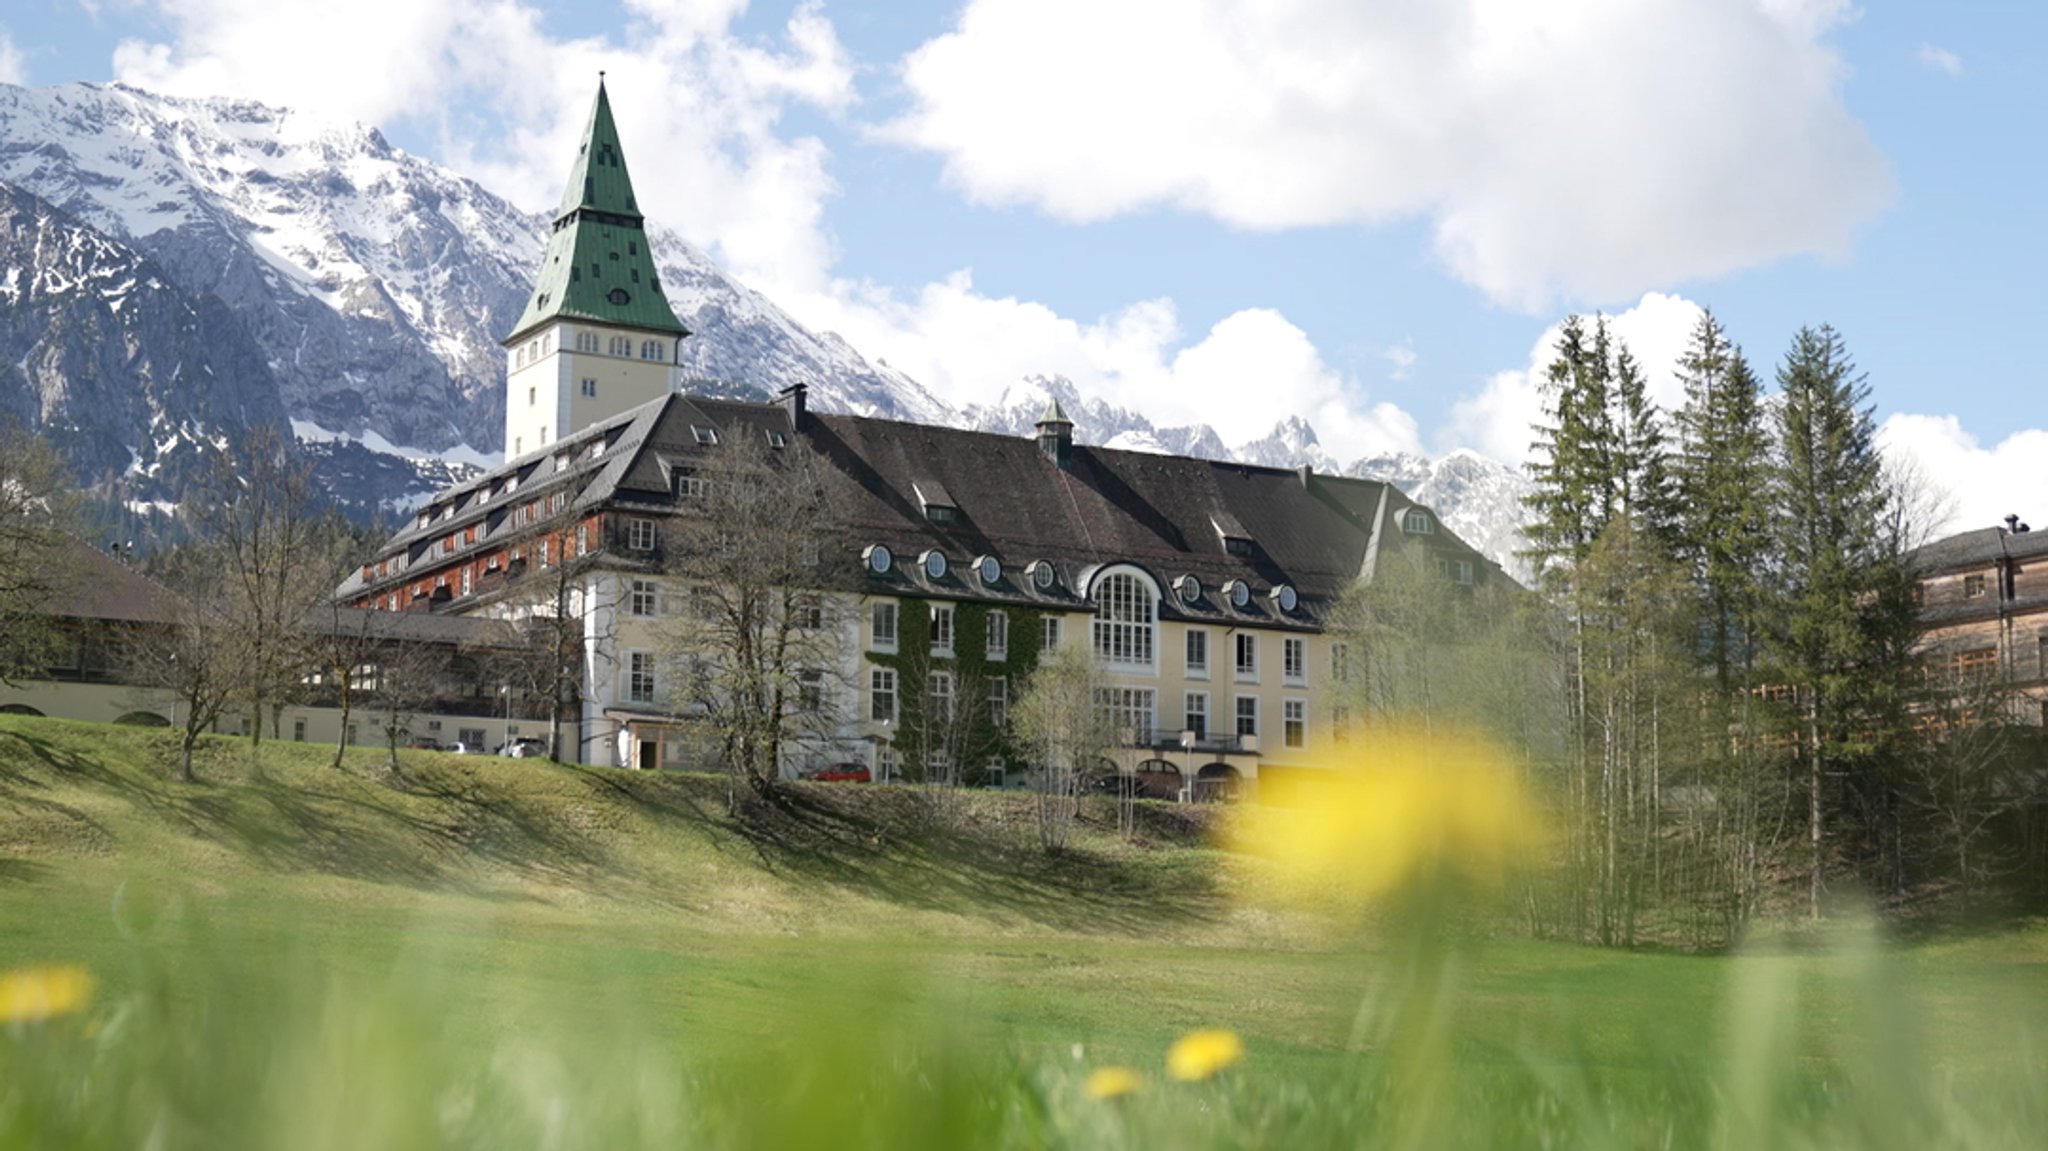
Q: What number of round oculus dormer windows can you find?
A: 7